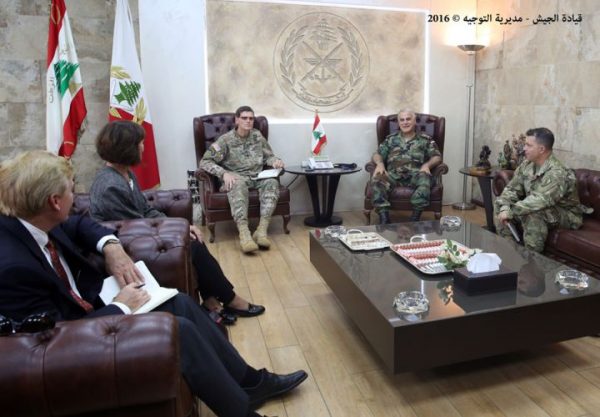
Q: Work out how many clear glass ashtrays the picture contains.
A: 4